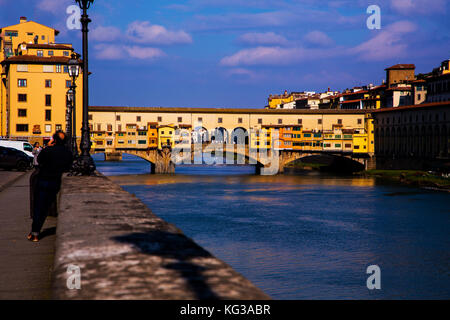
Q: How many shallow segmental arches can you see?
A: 3